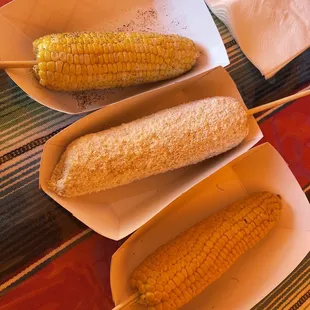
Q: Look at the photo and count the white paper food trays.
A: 3